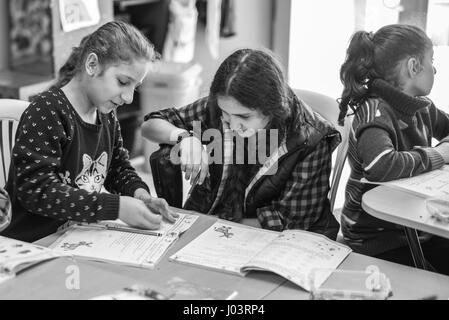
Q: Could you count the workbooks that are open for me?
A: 4